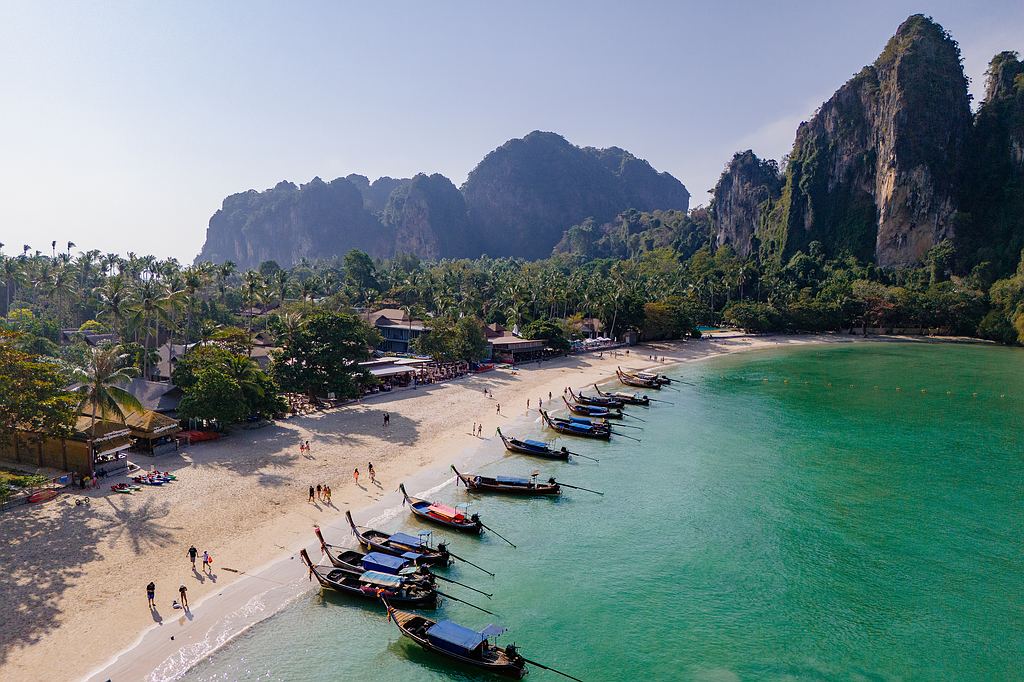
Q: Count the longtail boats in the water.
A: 14